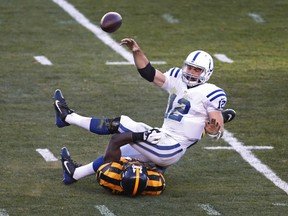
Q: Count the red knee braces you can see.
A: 0